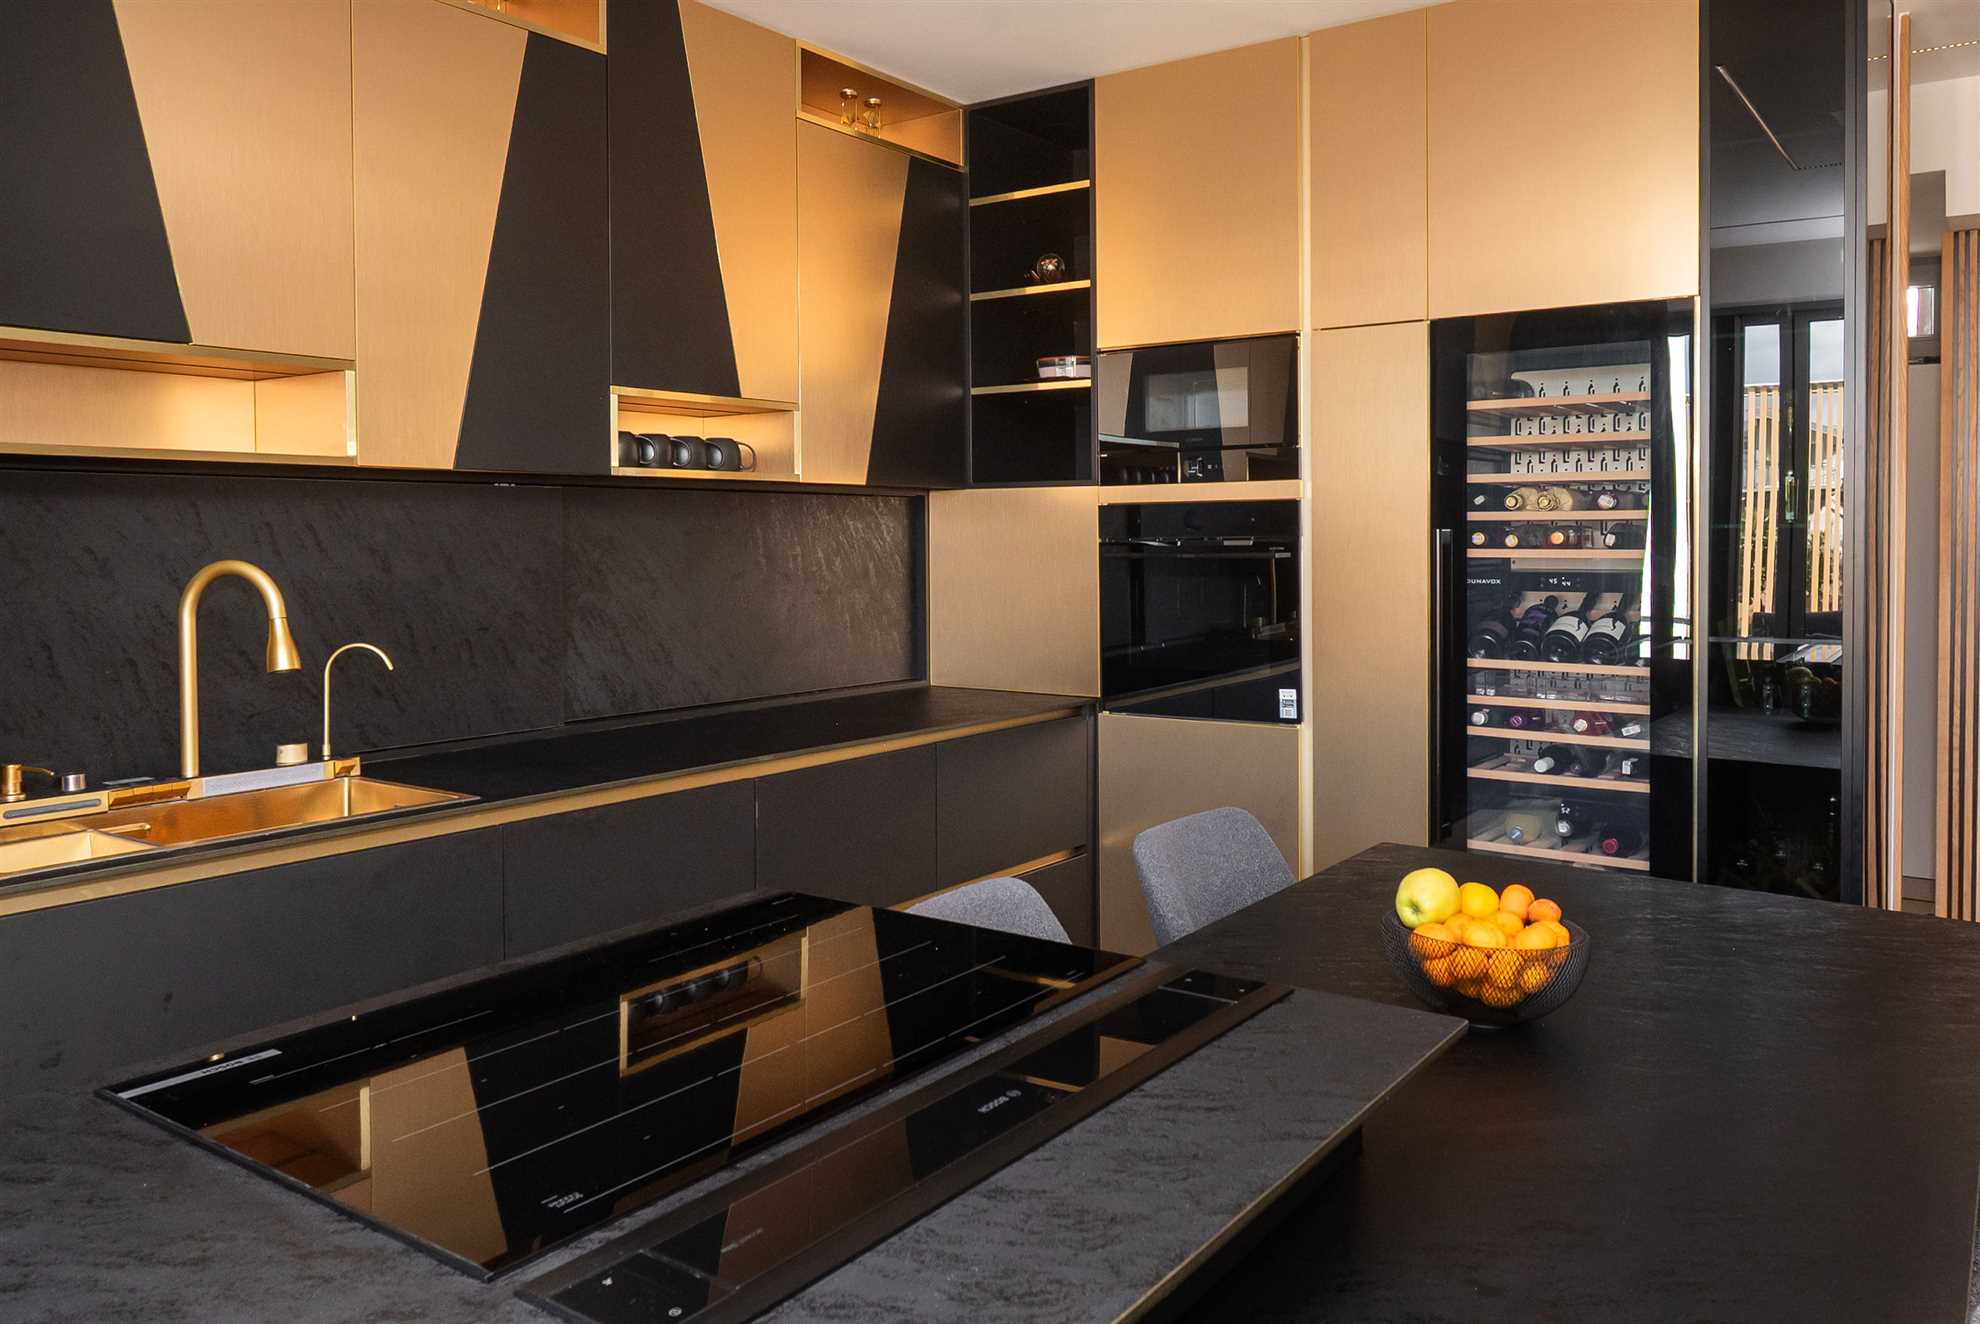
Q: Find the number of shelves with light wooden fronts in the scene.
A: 10